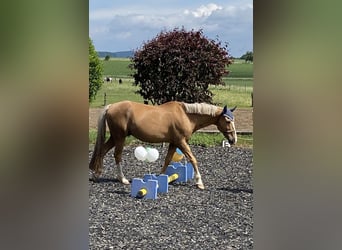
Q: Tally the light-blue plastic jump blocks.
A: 4